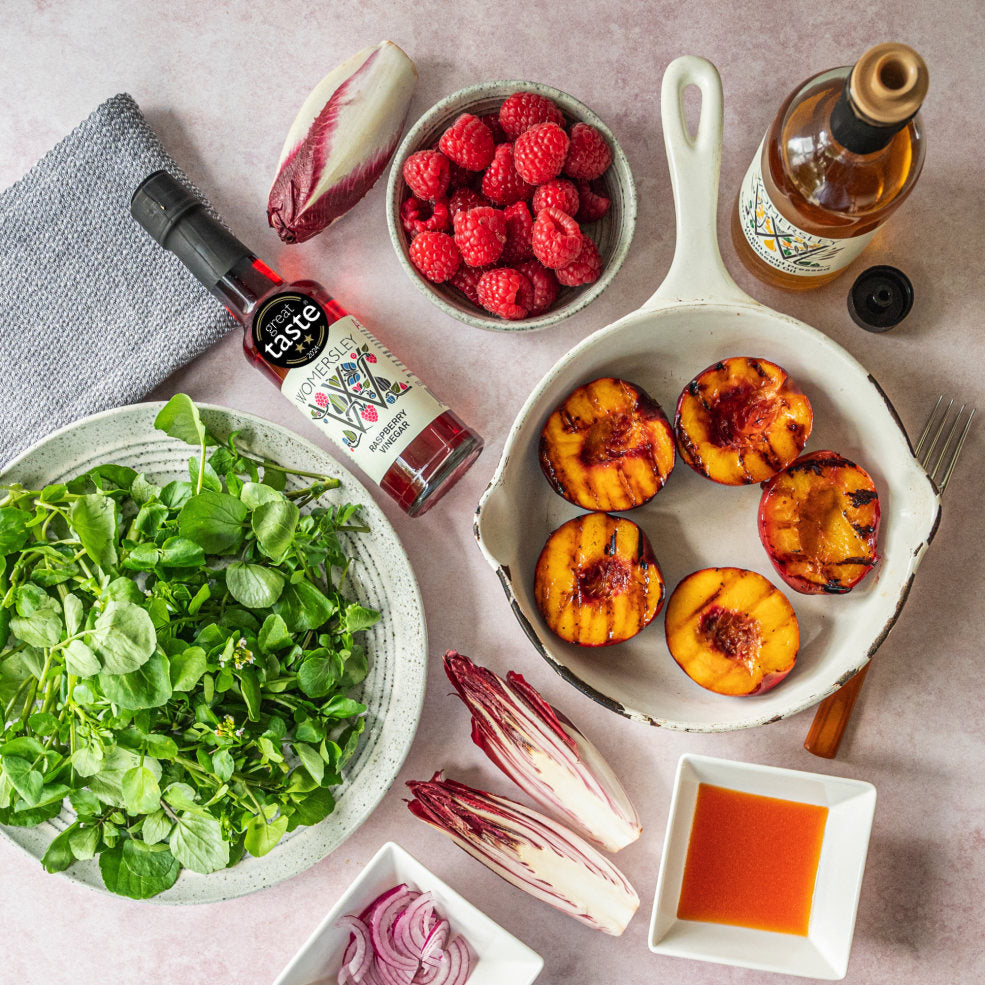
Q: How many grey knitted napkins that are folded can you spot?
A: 1